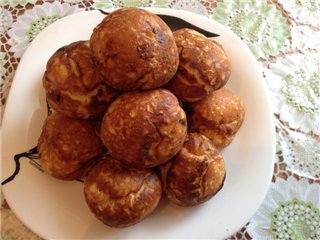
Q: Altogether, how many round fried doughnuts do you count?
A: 8